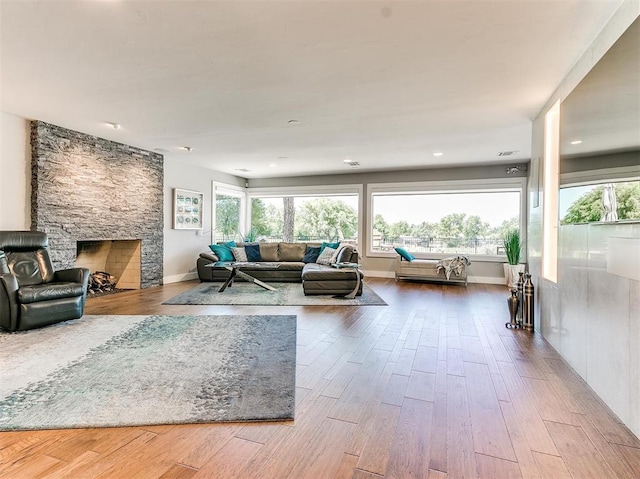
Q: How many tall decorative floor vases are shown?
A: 3